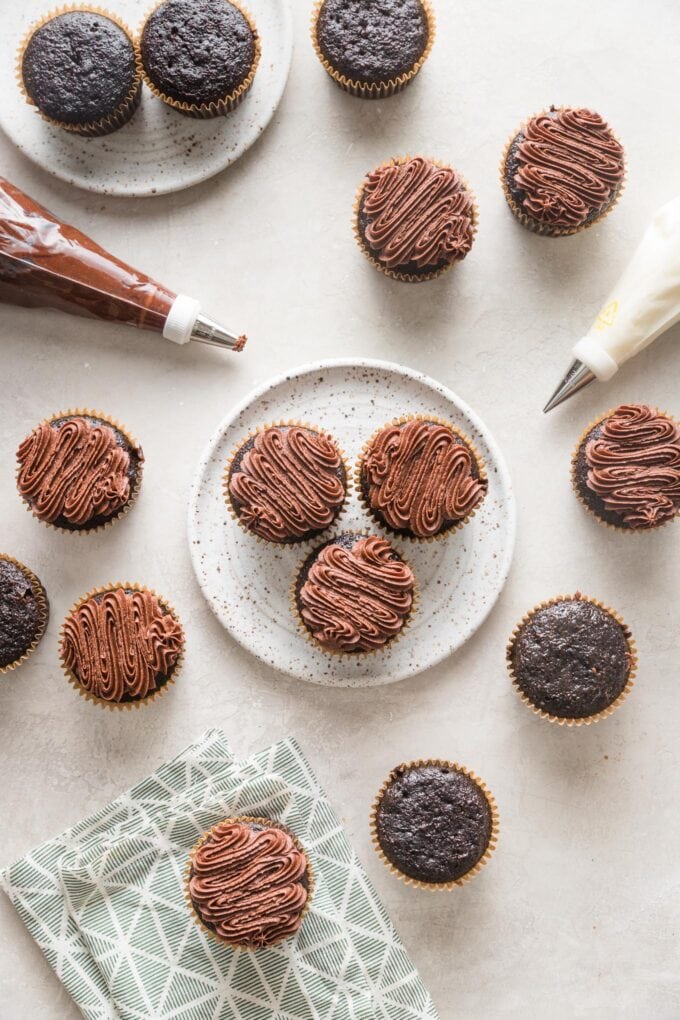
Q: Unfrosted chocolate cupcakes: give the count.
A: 6